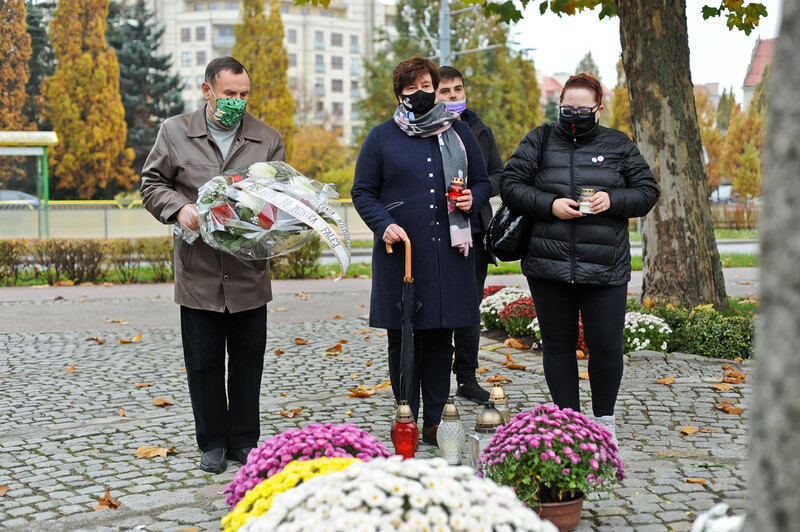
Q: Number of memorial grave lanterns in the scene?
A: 6